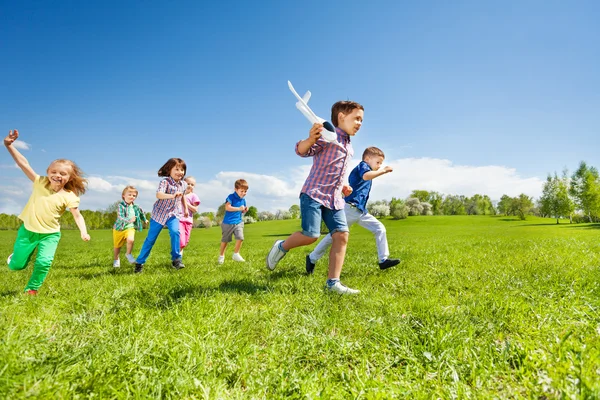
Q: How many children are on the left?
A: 5